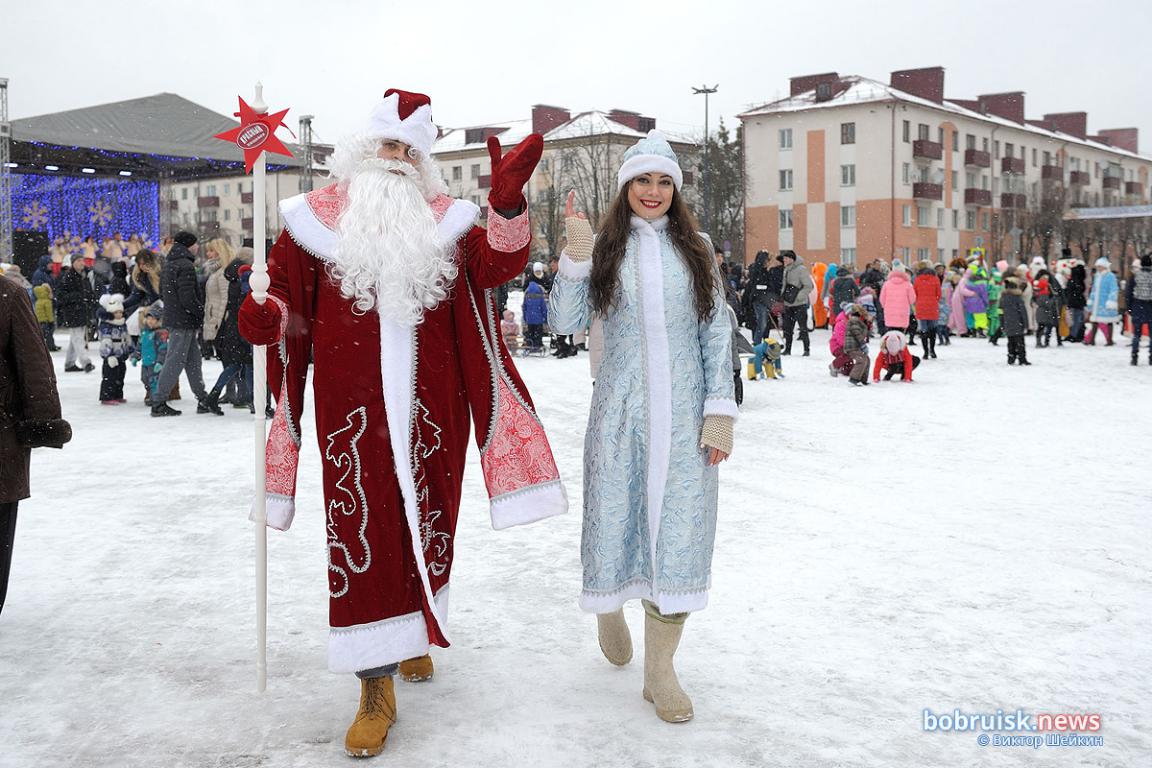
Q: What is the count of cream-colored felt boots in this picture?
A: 2